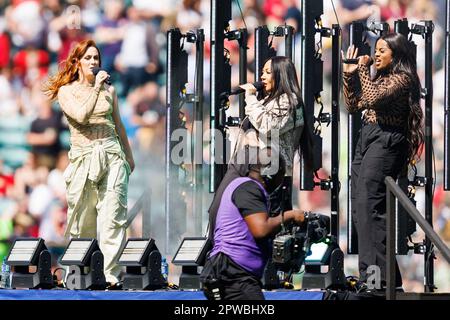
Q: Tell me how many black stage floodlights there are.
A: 5